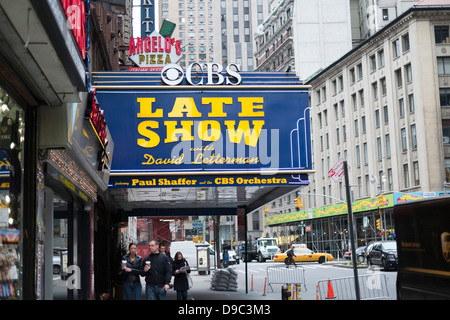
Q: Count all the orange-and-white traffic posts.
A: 4